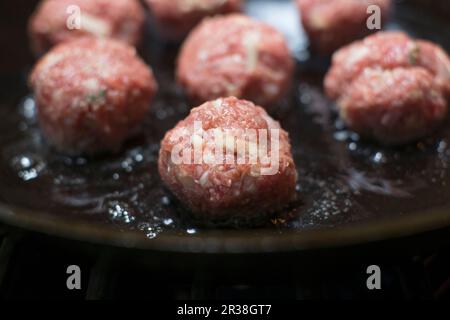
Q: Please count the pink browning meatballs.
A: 7